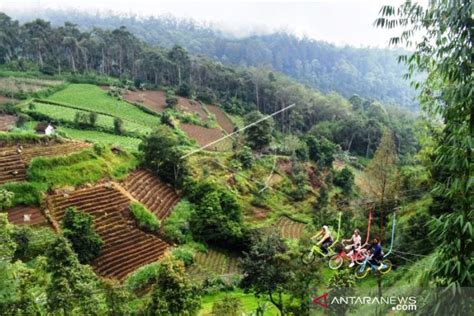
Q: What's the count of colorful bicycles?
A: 3